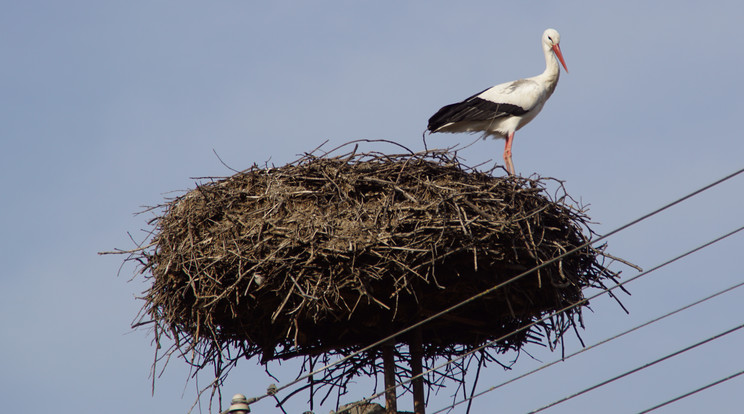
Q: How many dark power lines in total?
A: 5